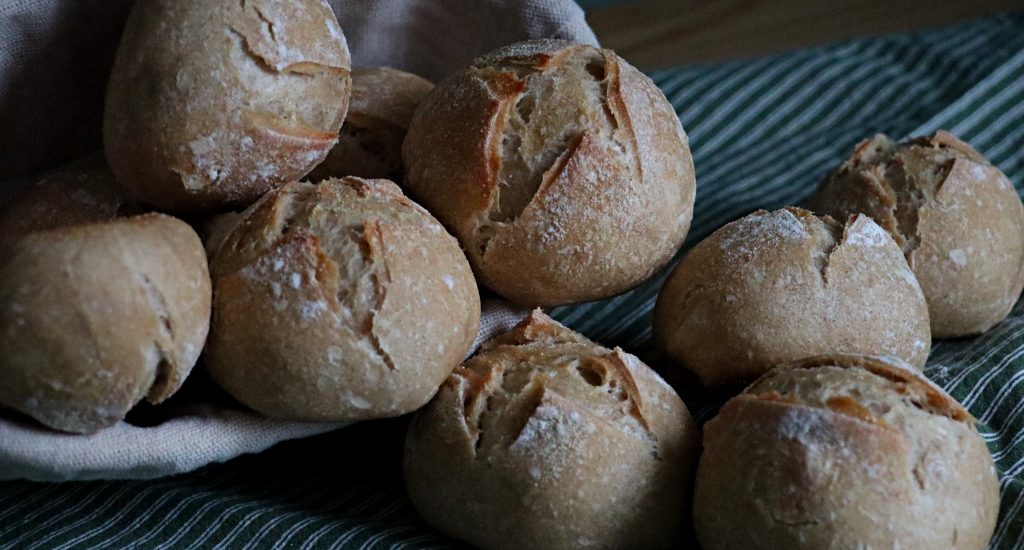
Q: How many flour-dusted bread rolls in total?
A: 10